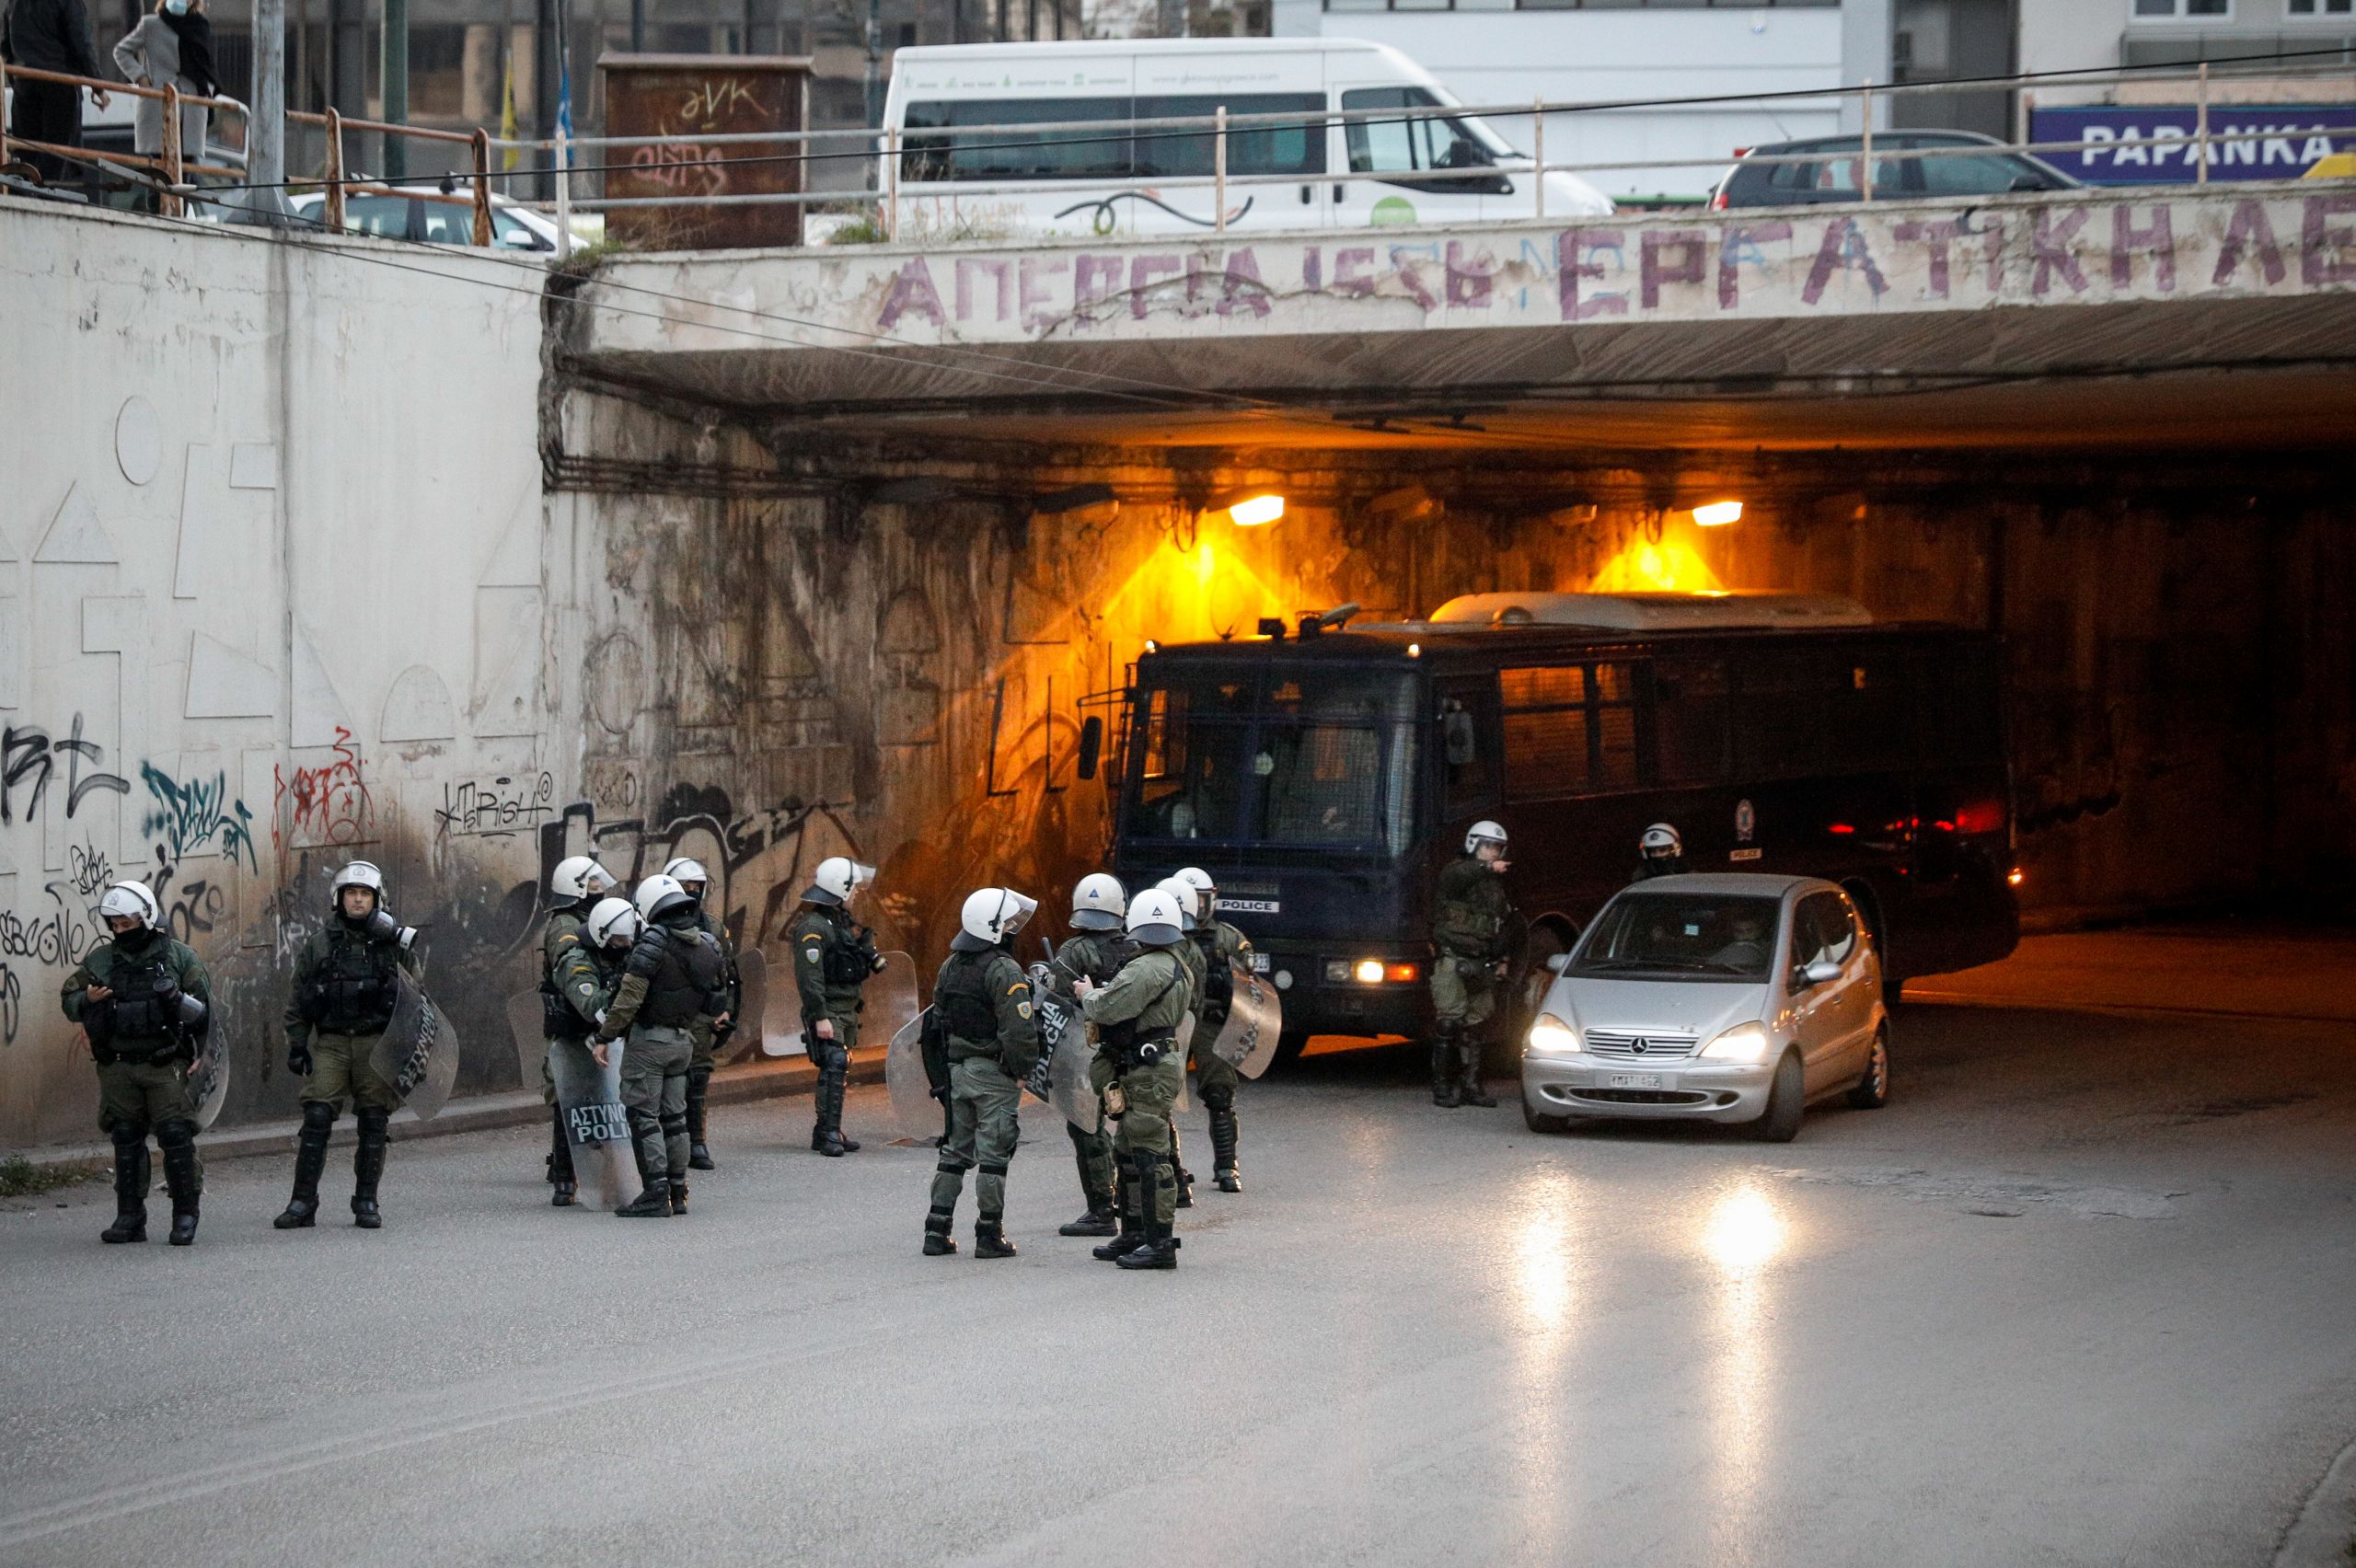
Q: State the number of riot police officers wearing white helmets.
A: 14